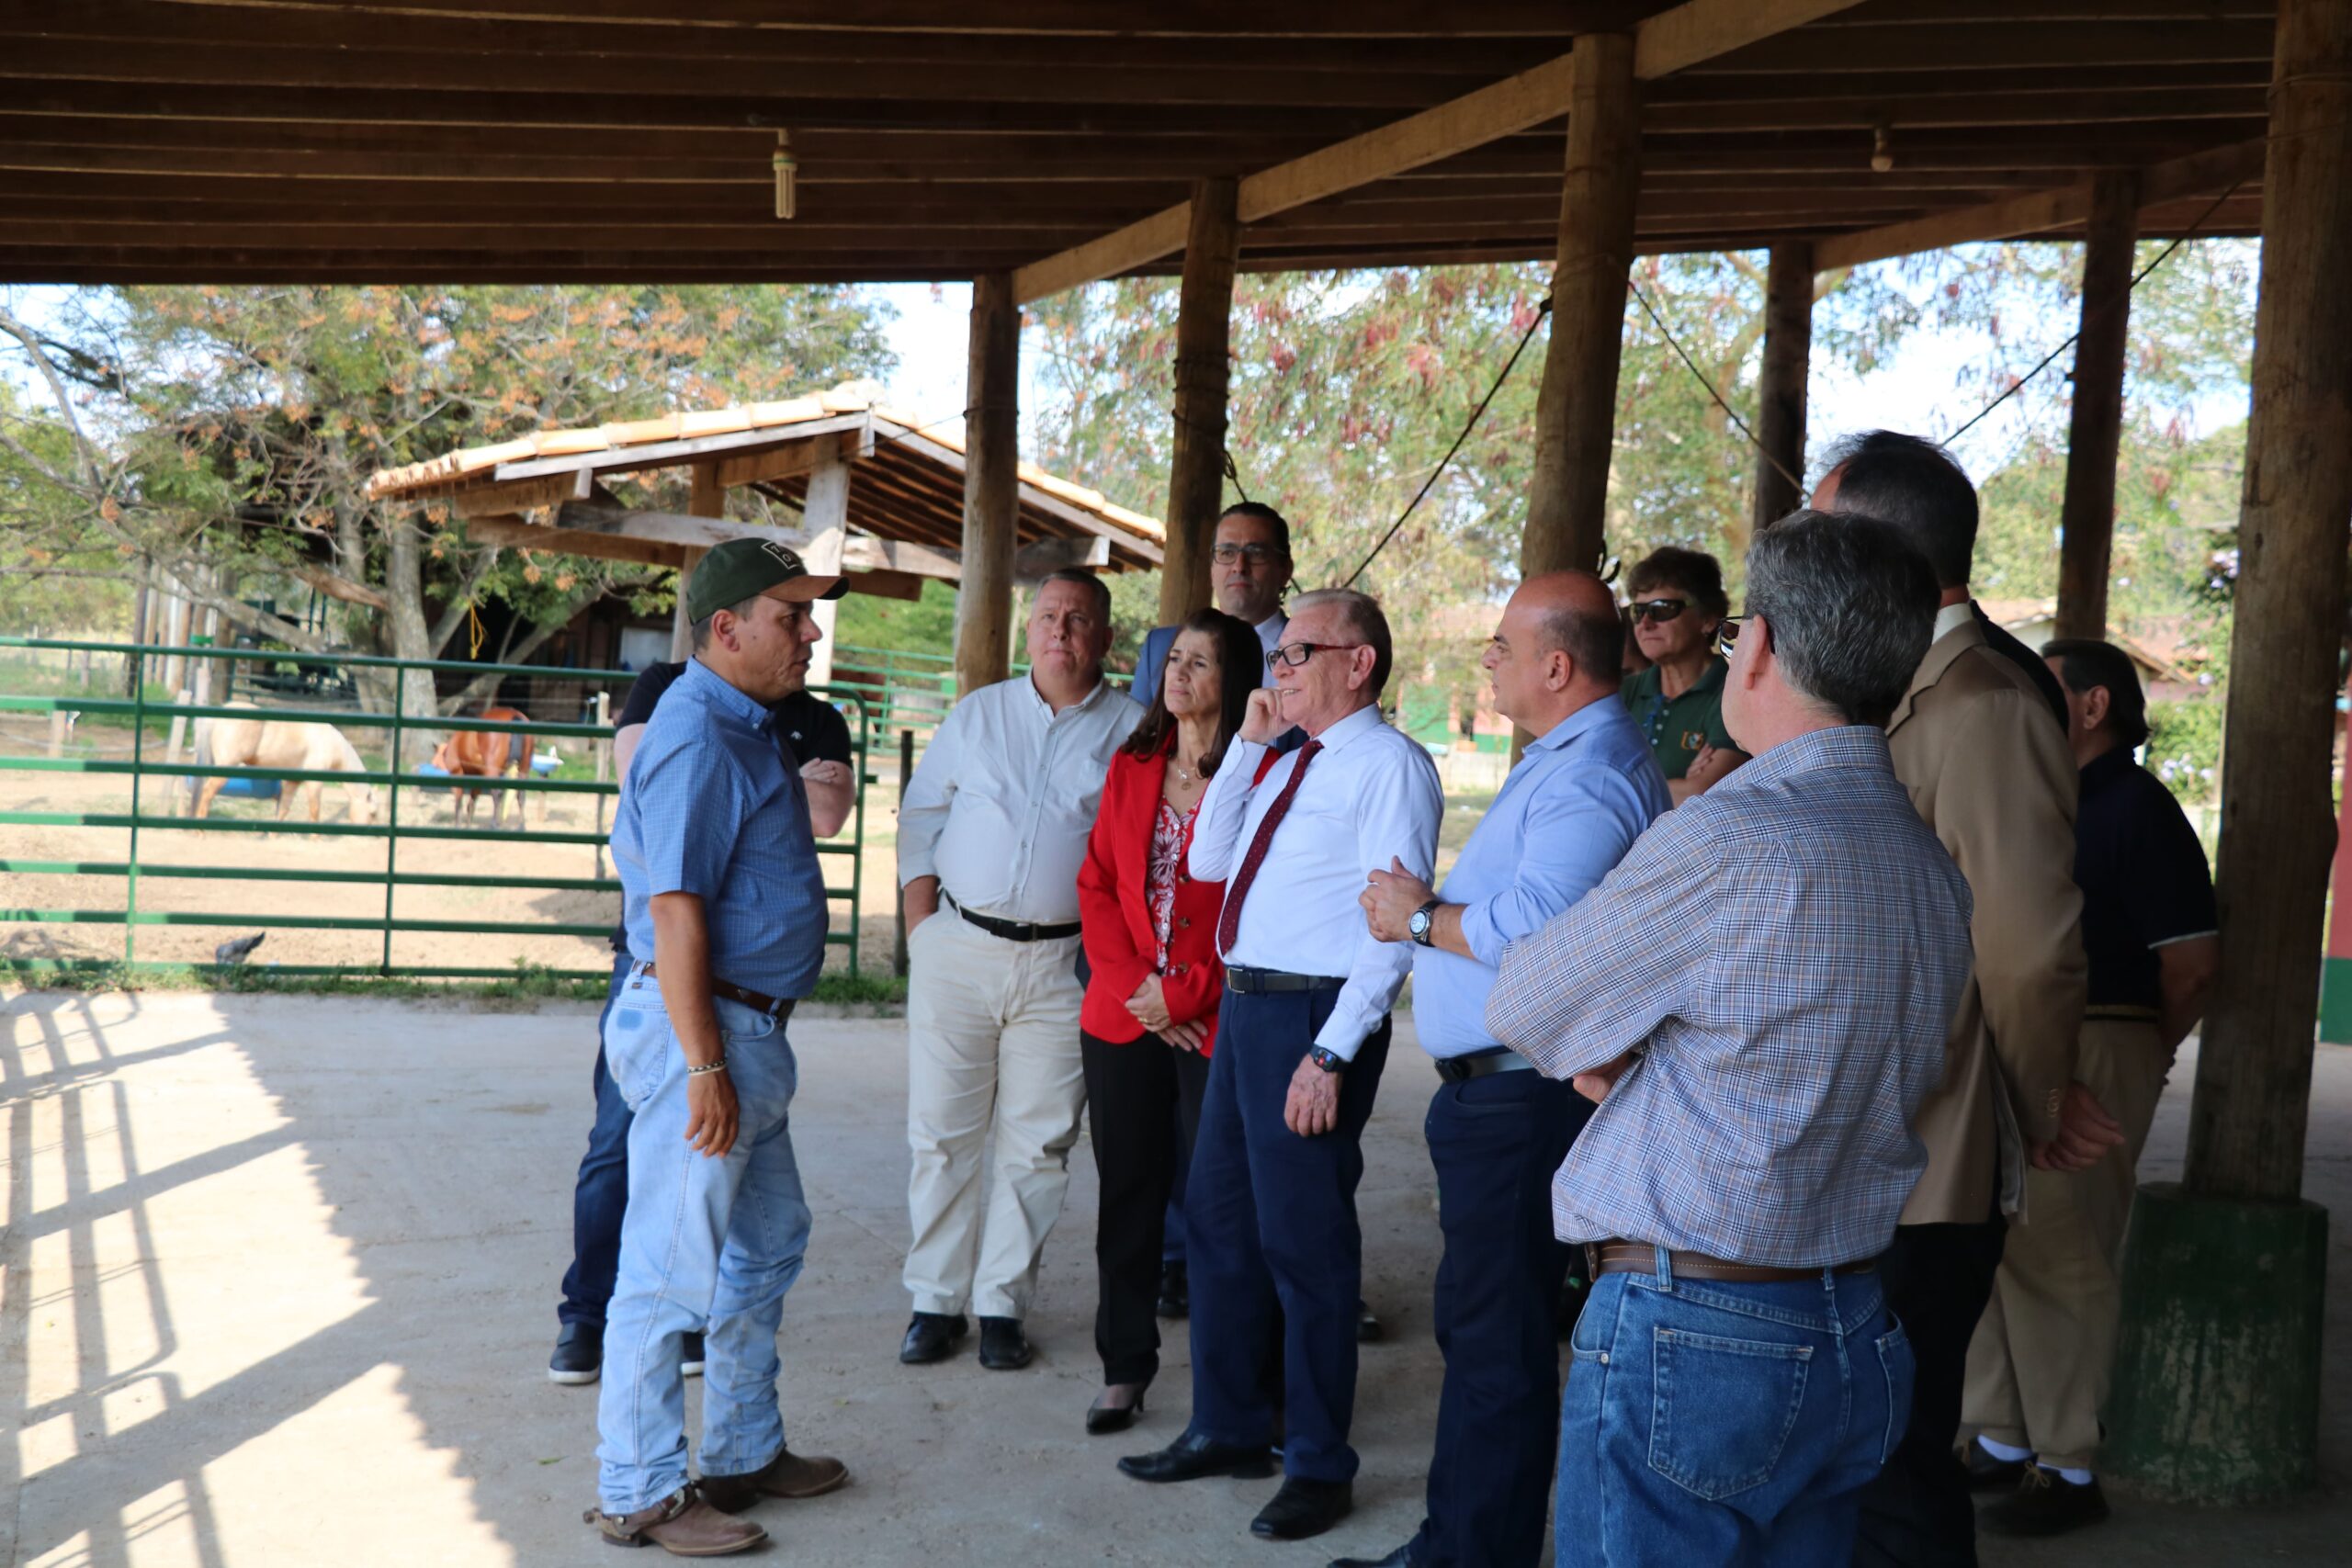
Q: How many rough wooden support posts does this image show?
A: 6